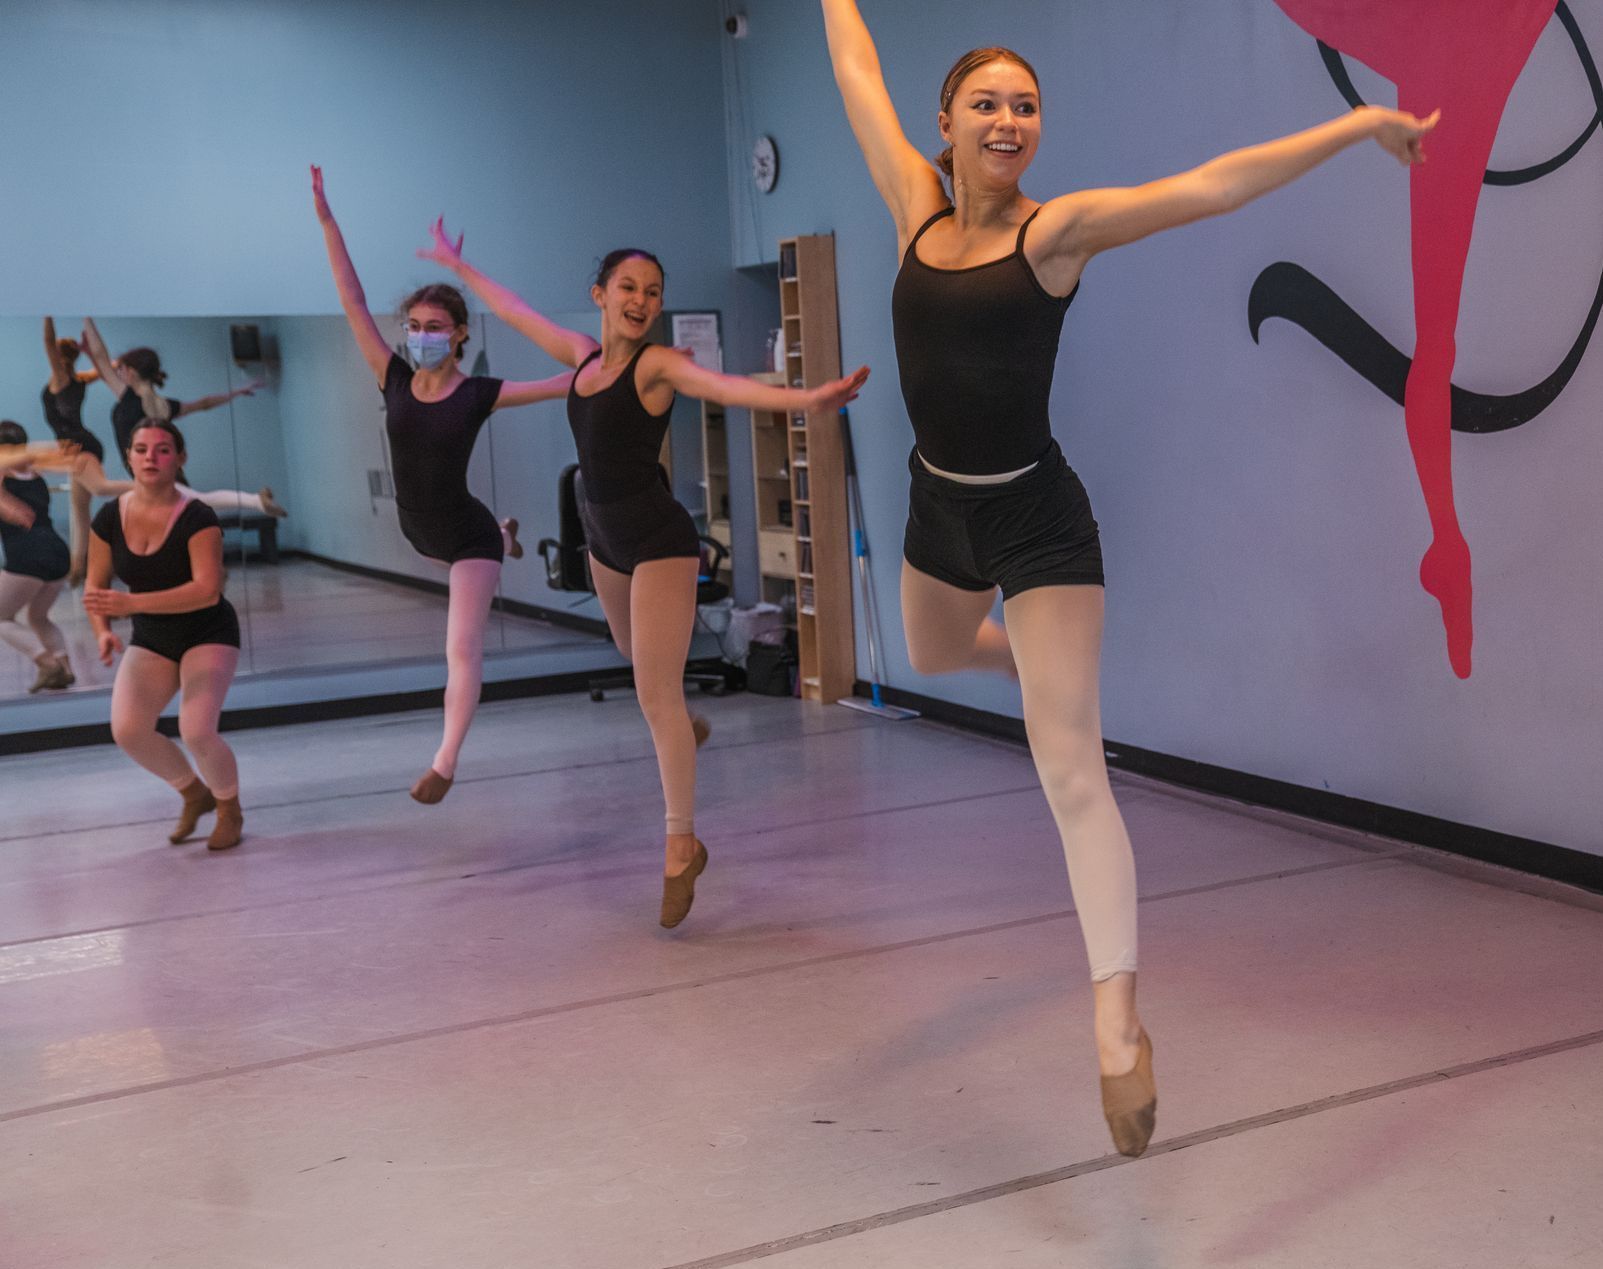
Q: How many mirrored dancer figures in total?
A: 3